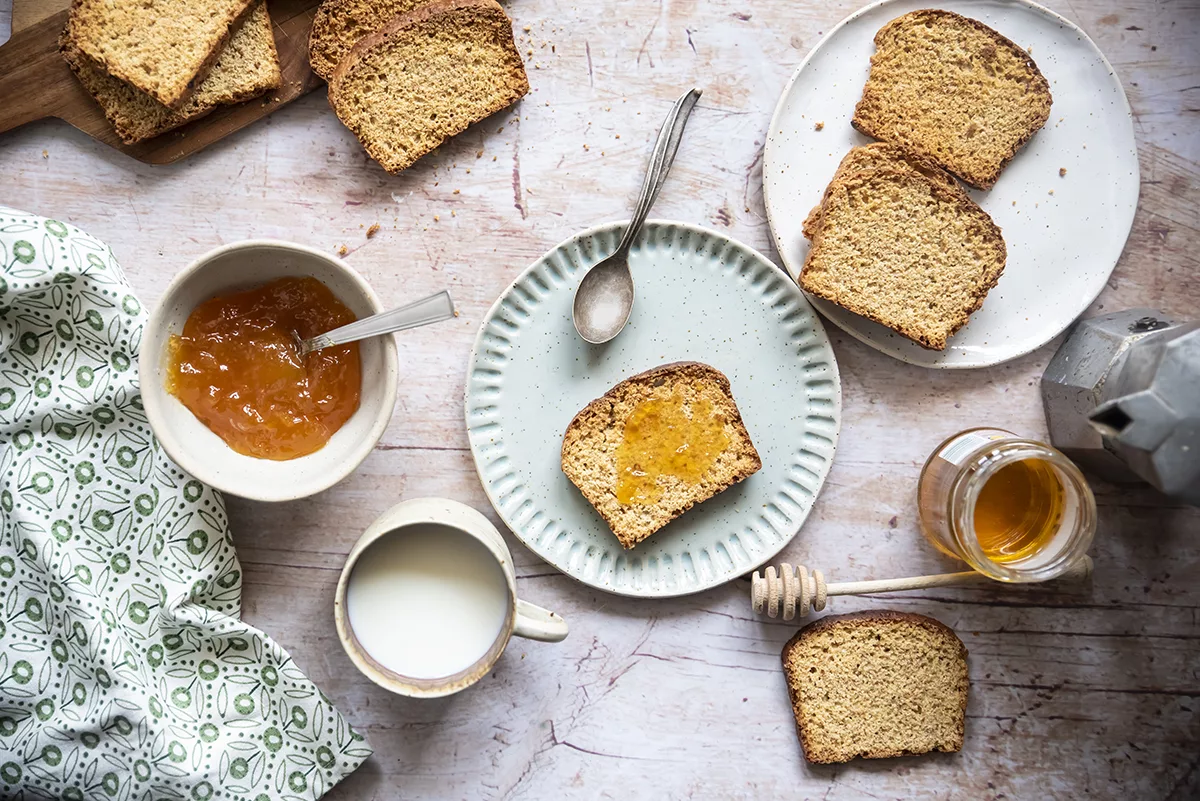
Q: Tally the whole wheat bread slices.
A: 9